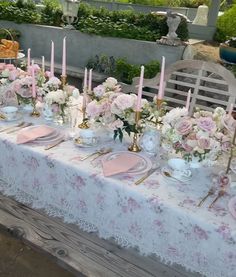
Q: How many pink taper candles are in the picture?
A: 11